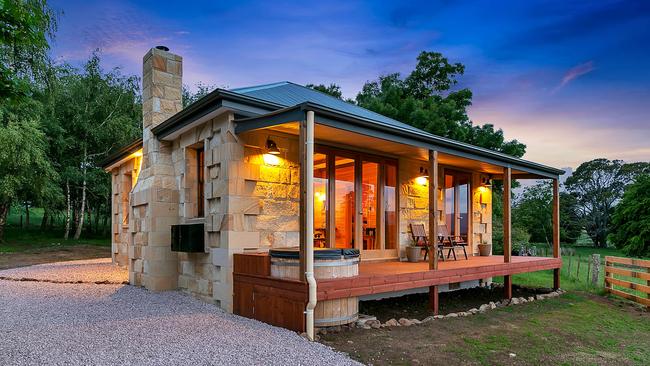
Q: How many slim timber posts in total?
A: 4